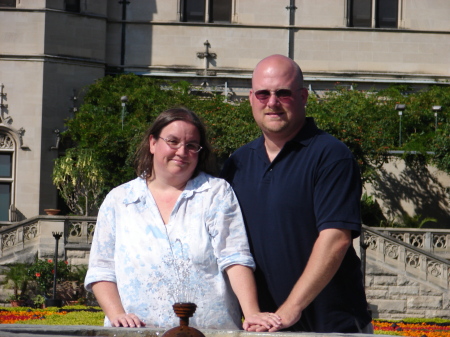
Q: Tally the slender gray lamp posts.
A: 3